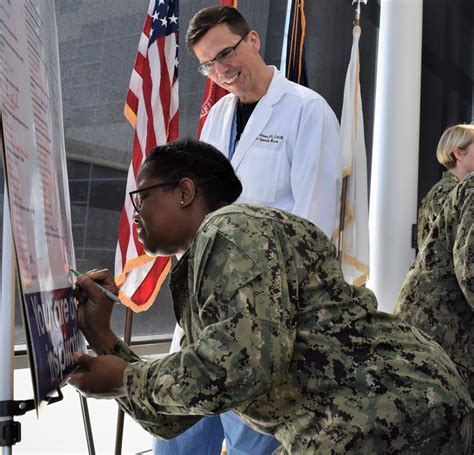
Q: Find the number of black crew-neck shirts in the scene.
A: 1